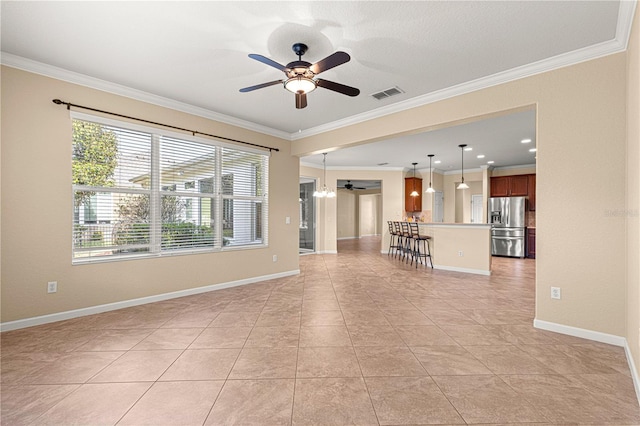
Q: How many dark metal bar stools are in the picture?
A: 4